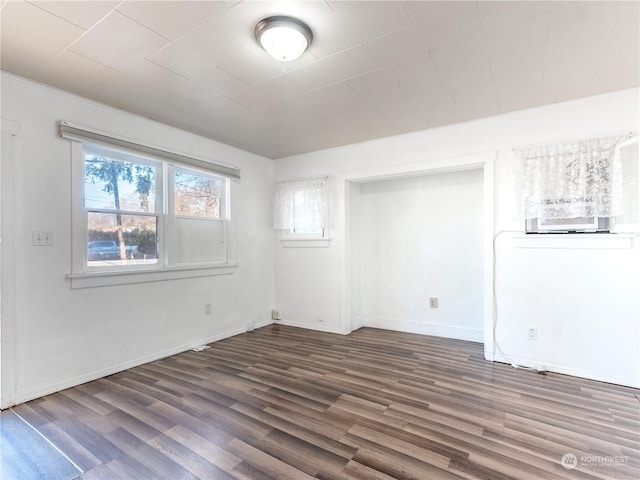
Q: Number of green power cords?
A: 0